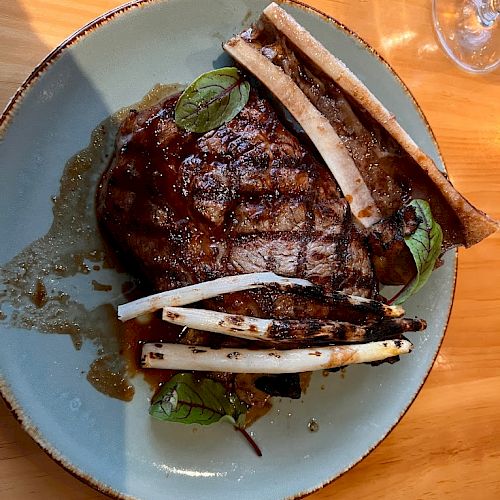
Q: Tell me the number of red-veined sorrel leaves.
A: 3